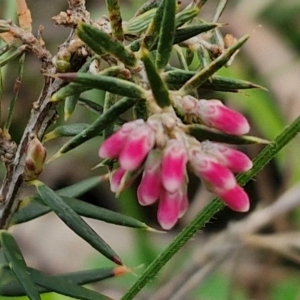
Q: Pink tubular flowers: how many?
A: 11